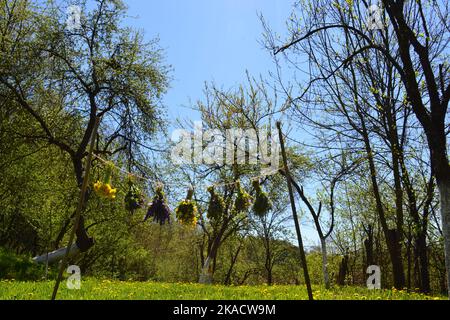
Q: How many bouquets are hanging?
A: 7